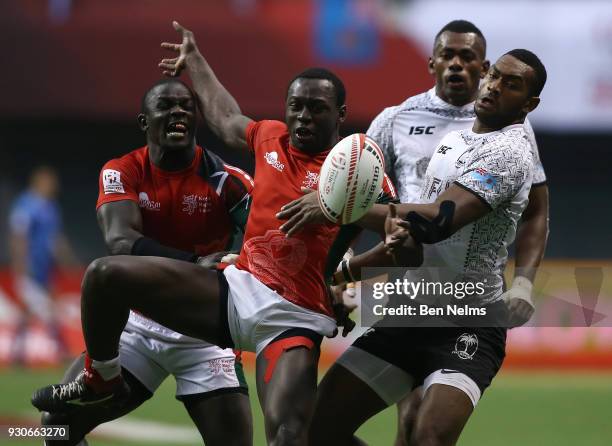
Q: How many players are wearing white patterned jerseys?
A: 2